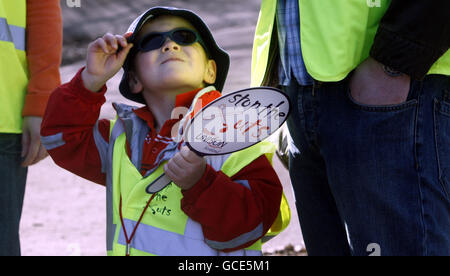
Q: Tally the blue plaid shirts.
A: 1